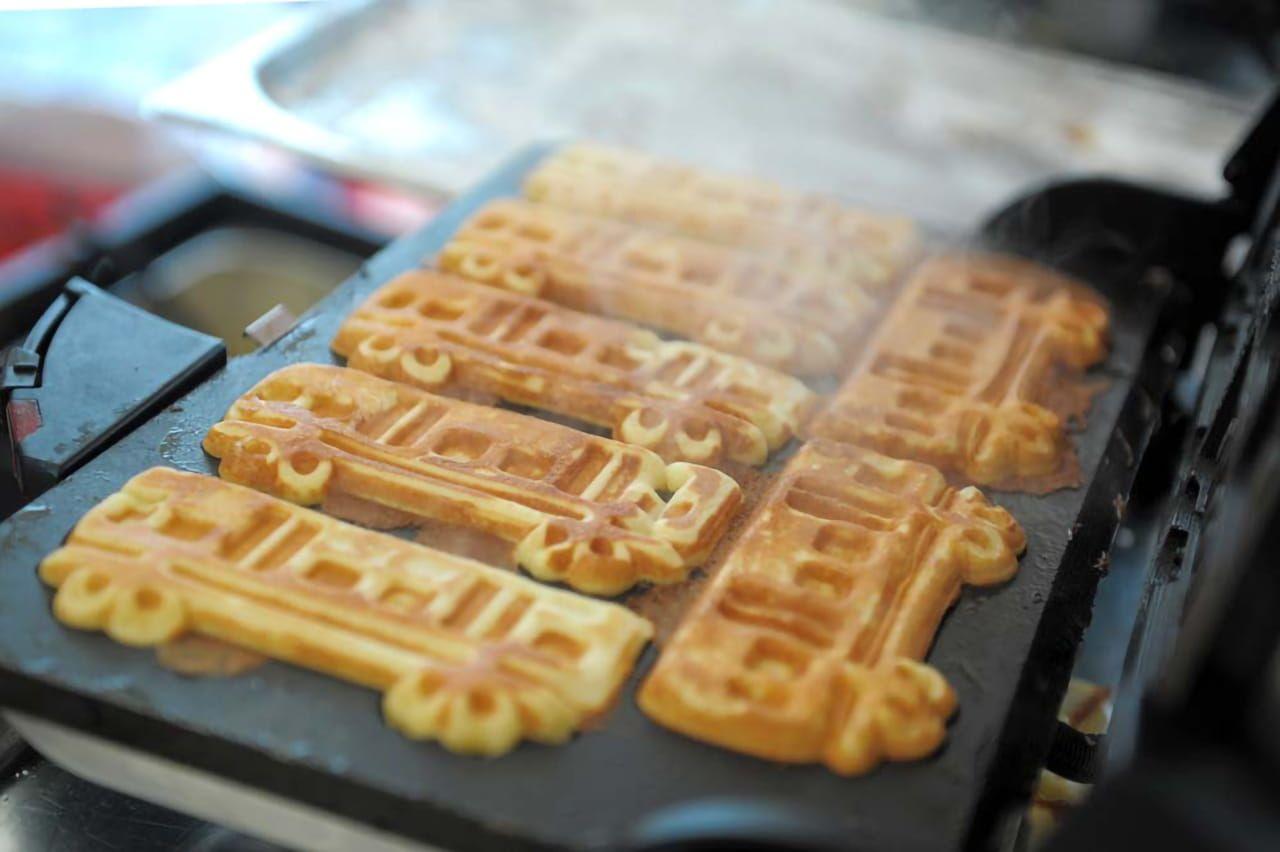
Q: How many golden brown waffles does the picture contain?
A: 7